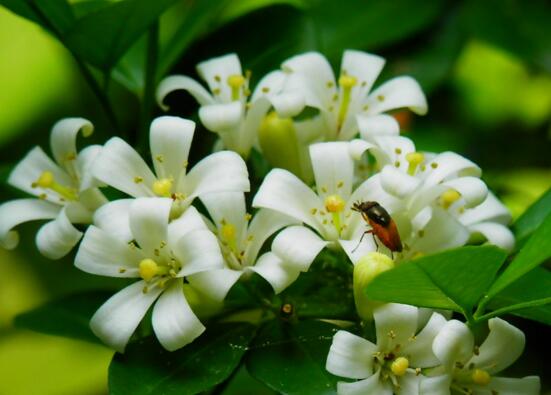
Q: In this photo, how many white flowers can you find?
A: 11